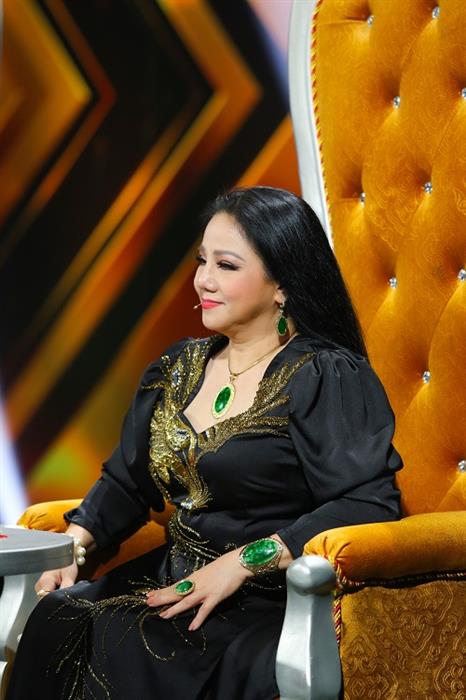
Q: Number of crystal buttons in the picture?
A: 10